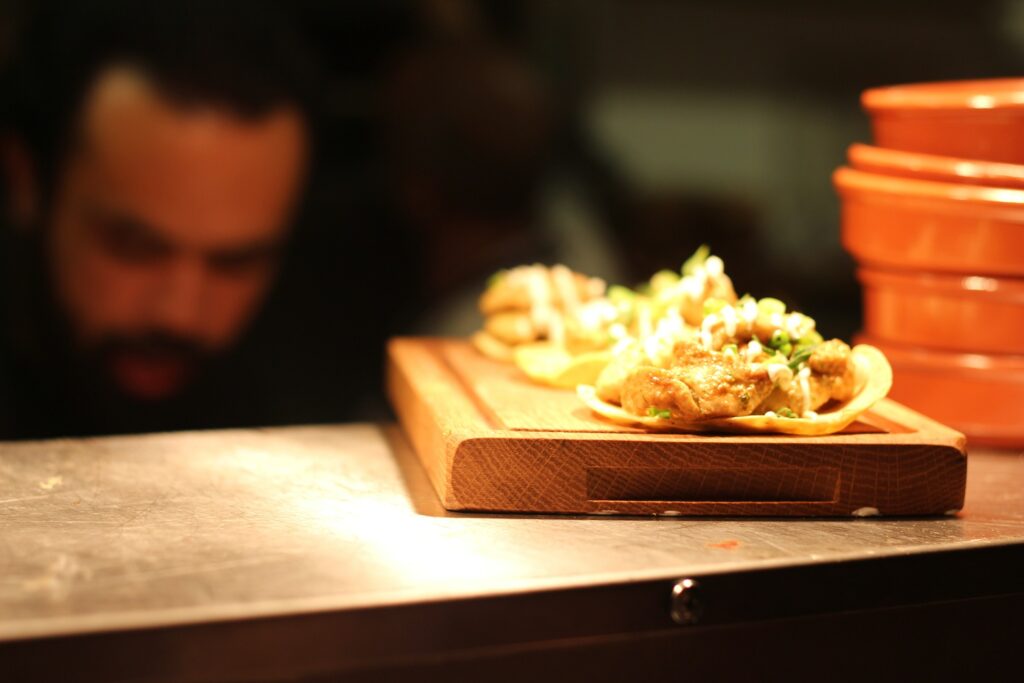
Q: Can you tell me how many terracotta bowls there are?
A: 5